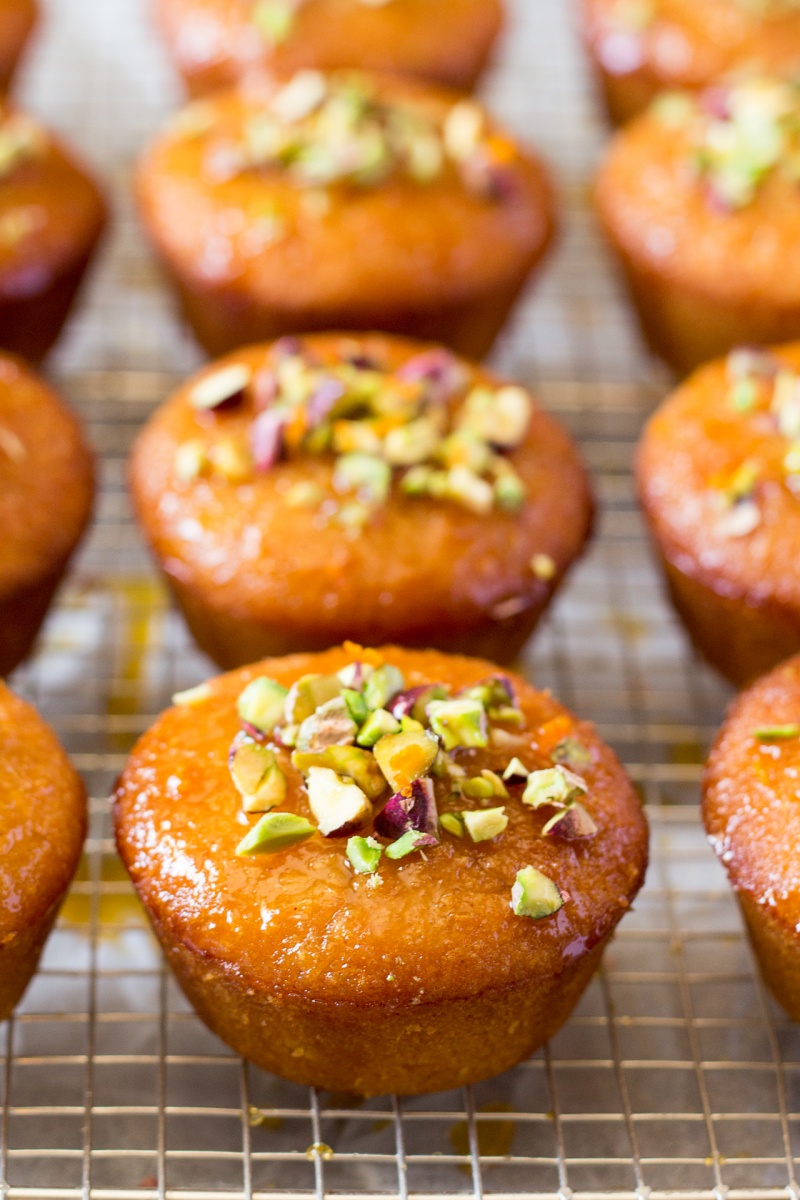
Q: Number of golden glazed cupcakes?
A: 12